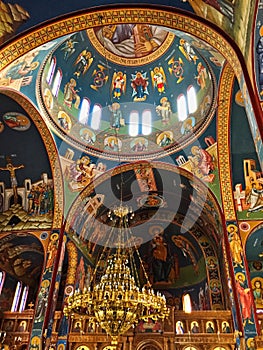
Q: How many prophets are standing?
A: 4